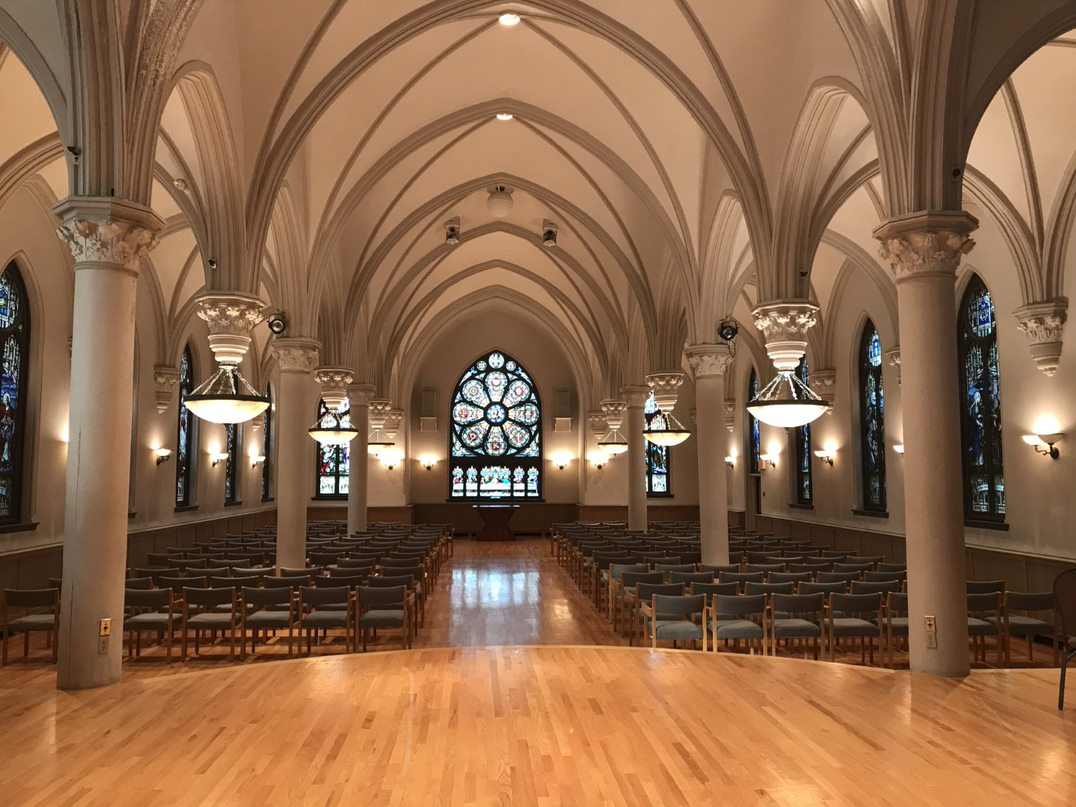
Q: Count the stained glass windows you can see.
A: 11